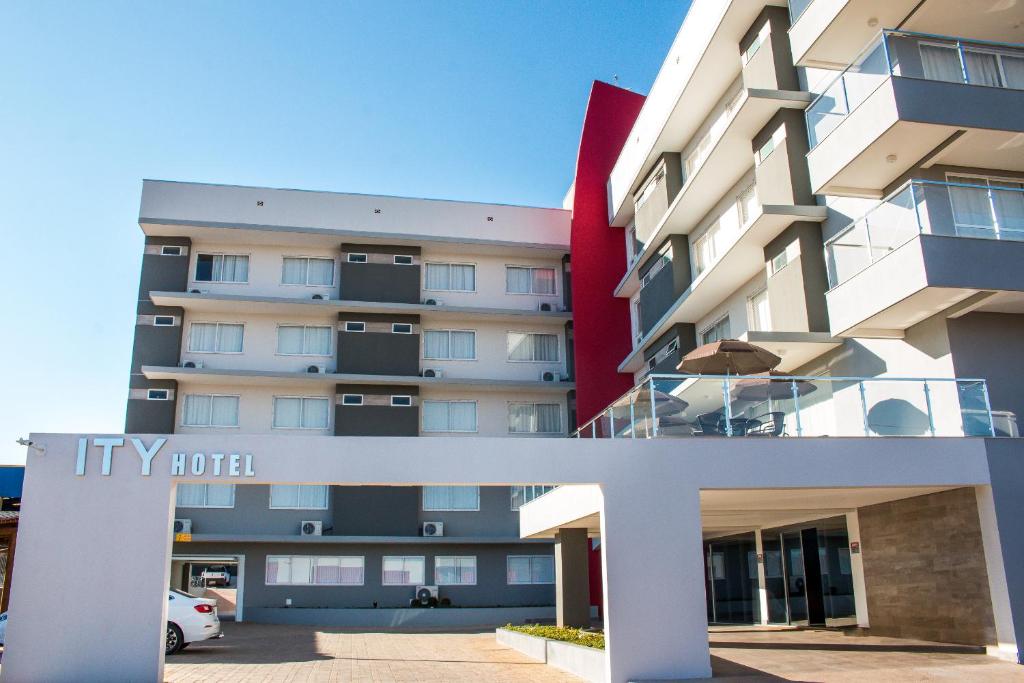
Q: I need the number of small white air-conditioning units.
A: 12